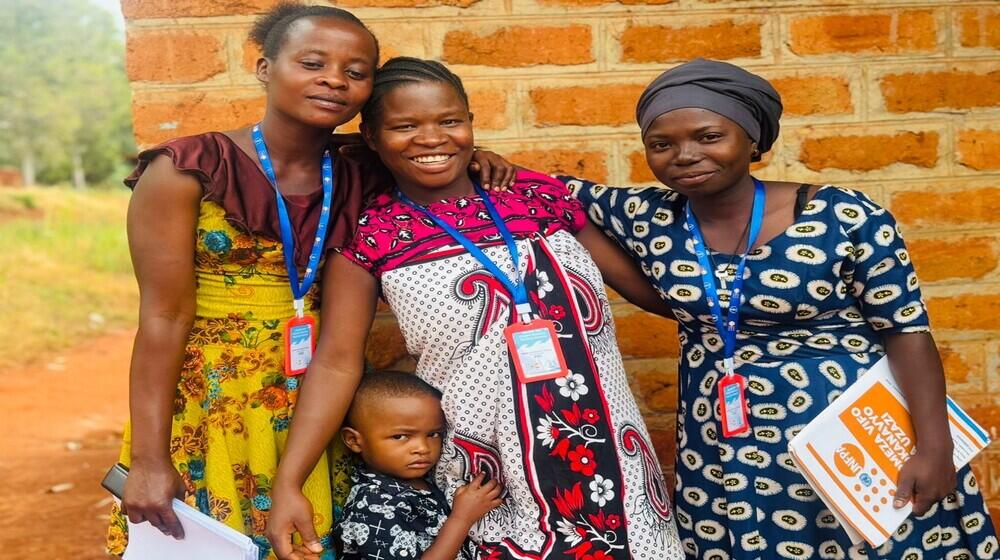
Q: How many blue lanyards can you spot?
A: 3